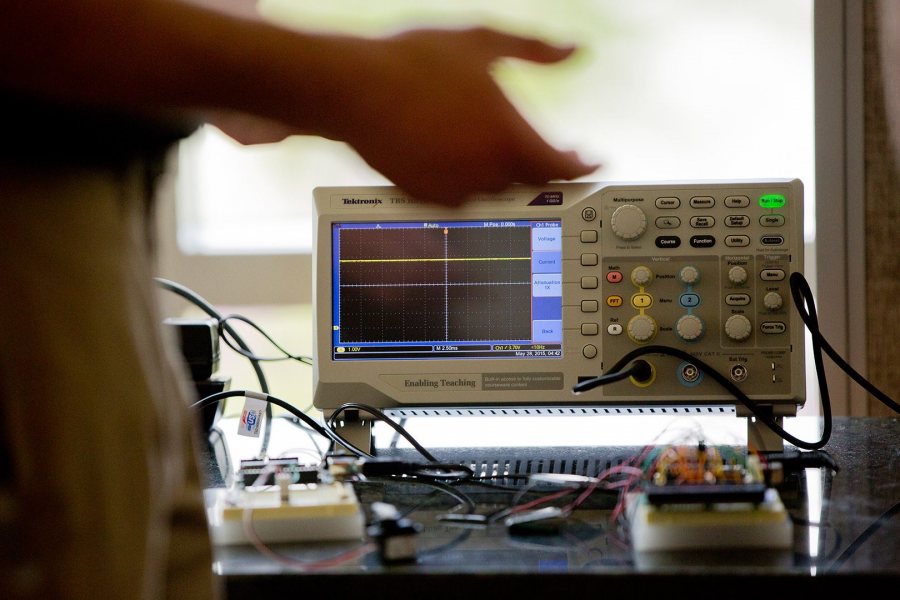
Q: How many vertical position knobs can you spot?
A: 2